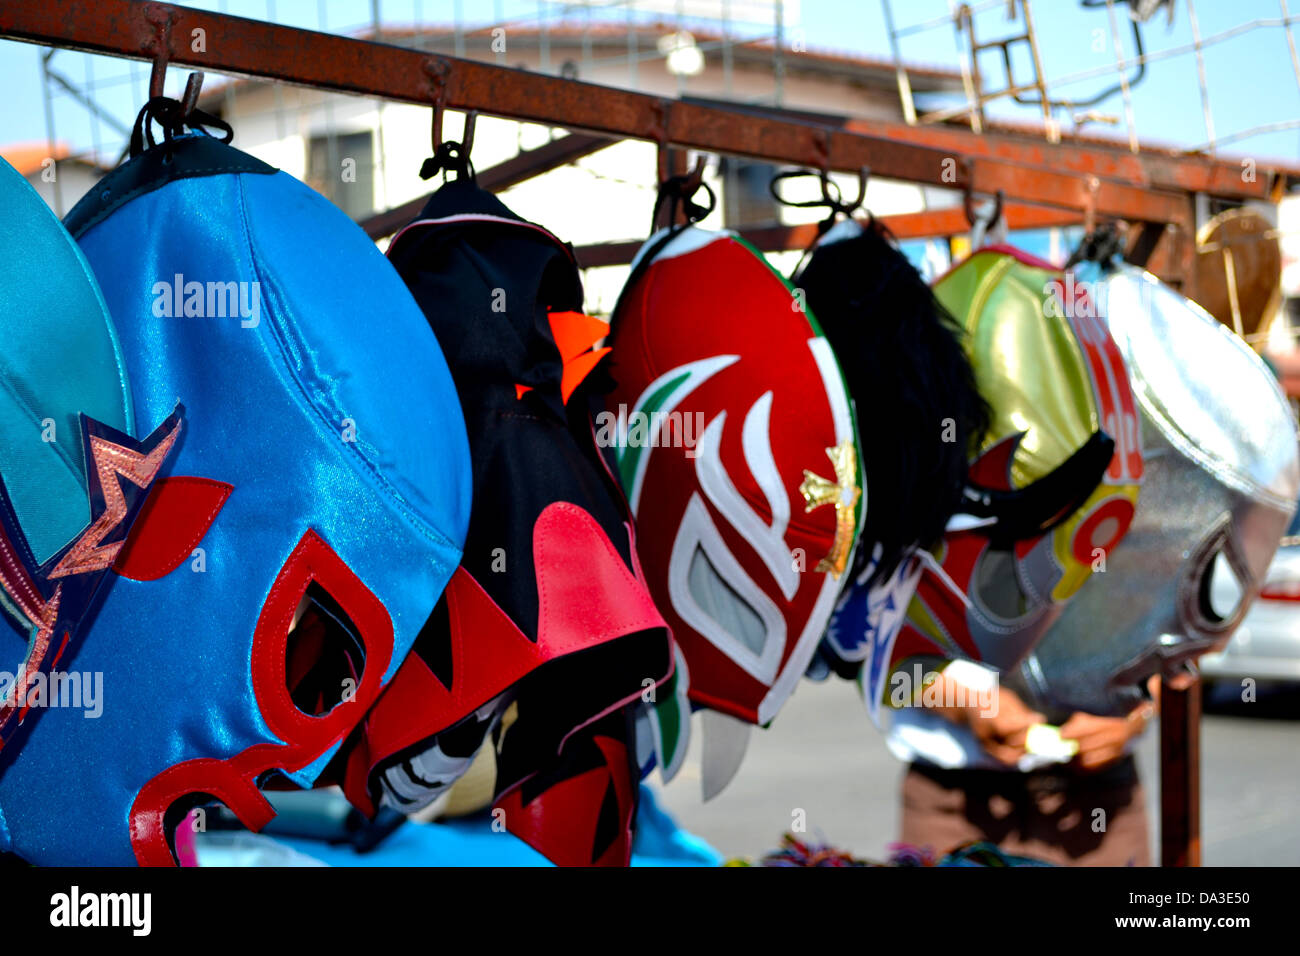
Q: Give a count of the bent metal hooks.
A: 6